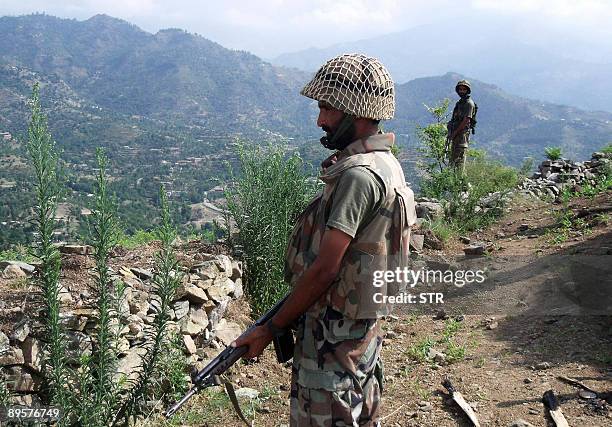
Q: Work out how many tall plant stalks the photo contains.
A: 3